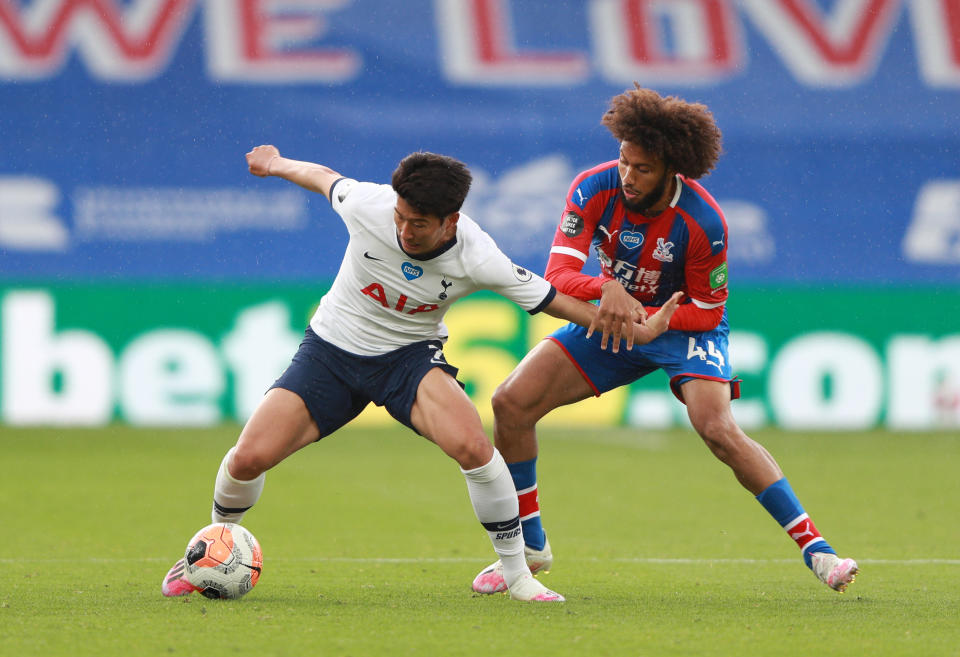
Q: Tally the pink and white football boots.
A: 4